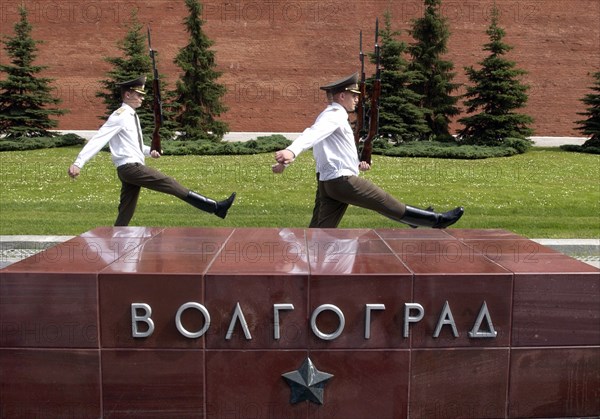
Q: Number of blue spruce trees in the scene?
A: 7